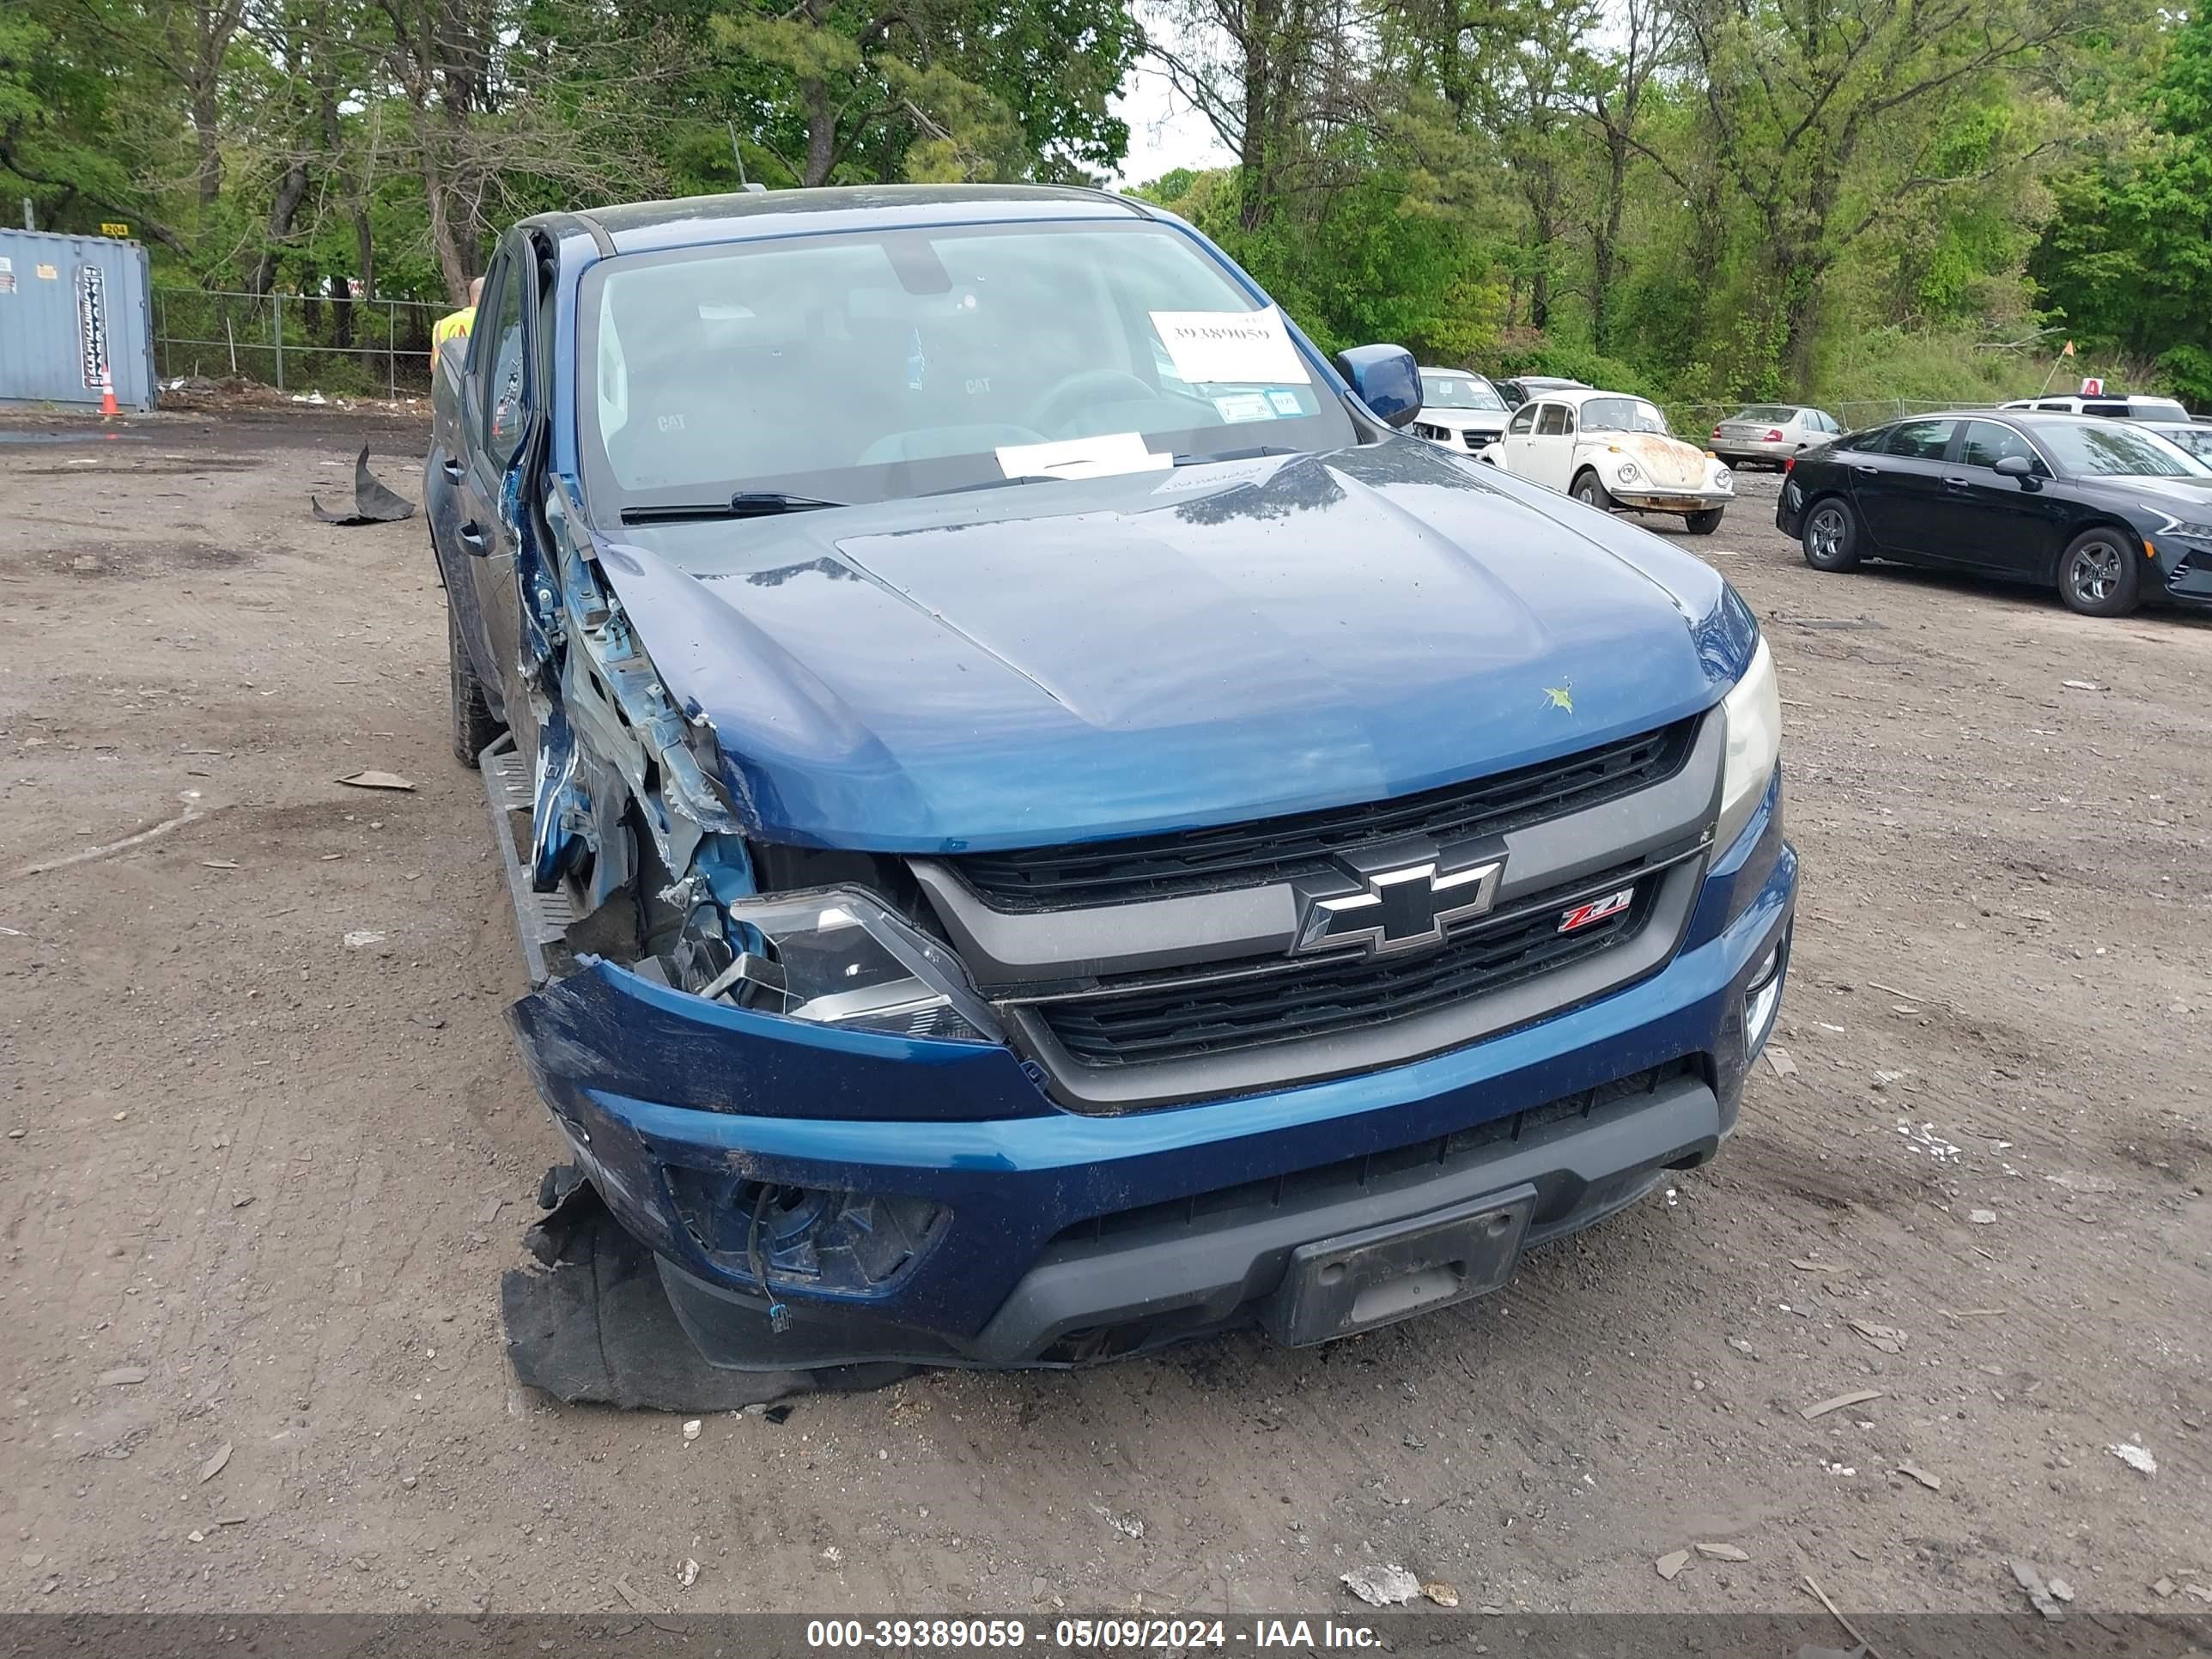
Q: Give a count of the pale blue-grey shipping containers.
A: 1